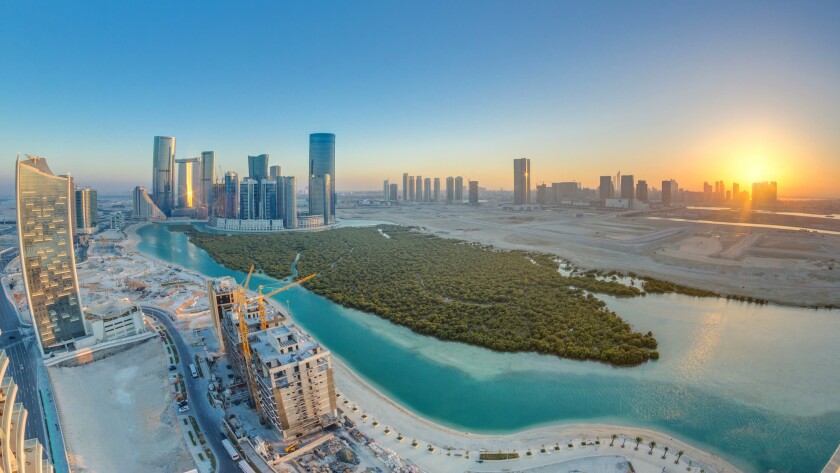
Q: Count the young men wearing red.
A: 0